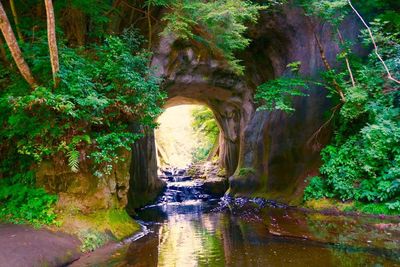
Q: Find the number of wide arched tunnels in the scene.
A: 1